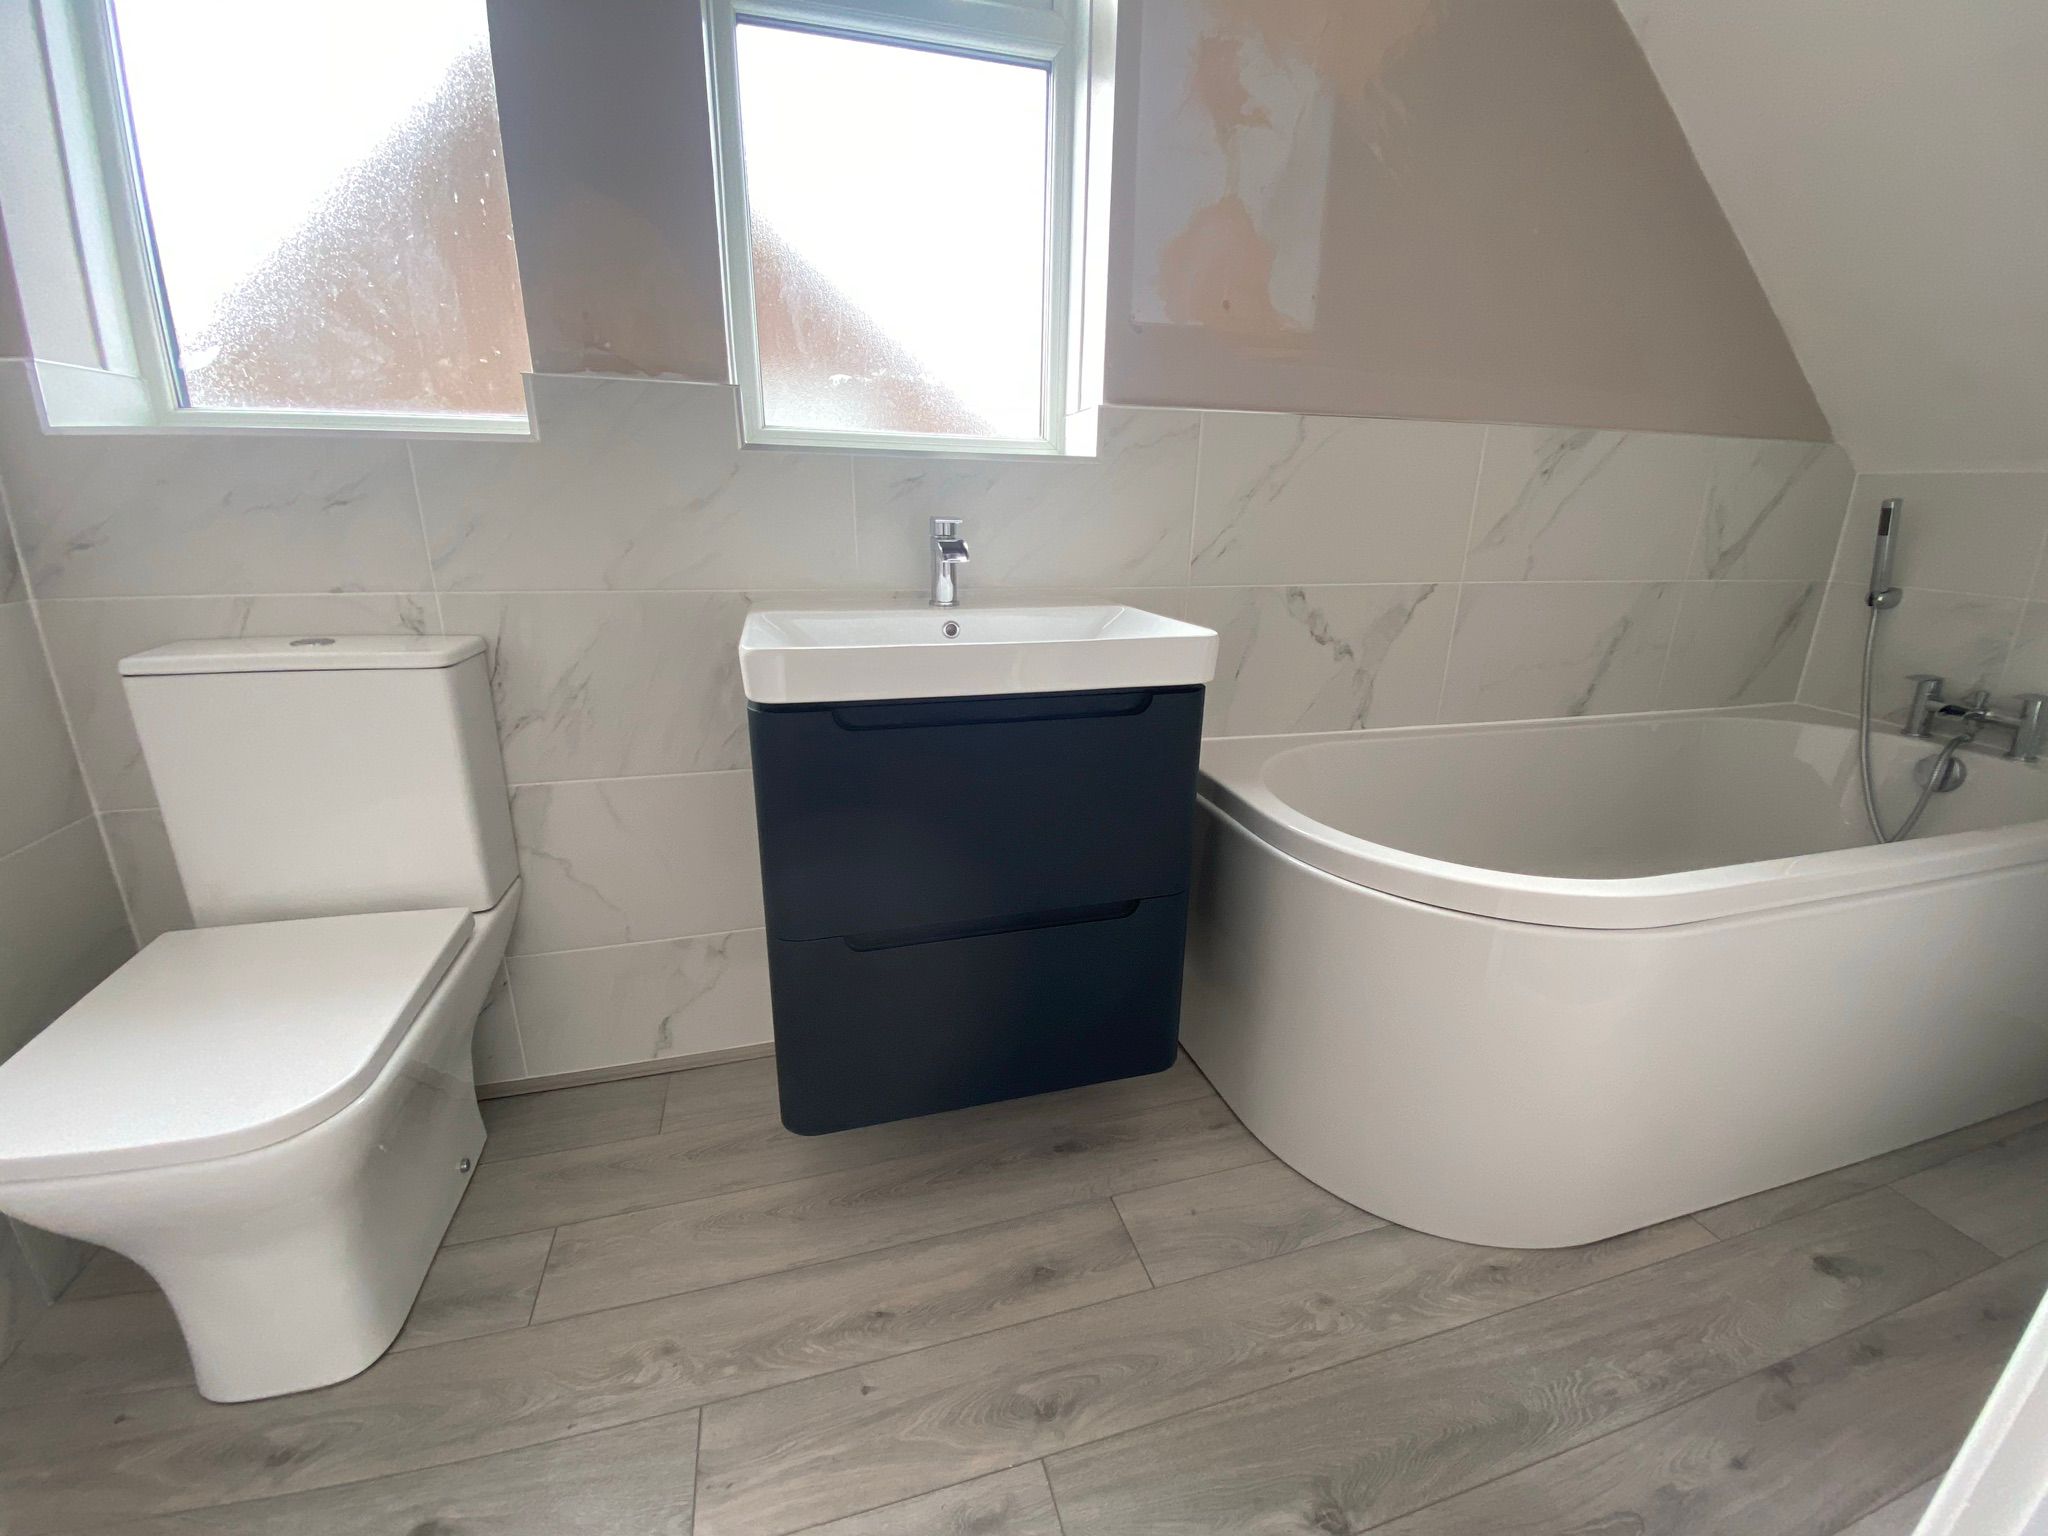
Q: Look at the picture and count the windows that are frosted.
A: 2